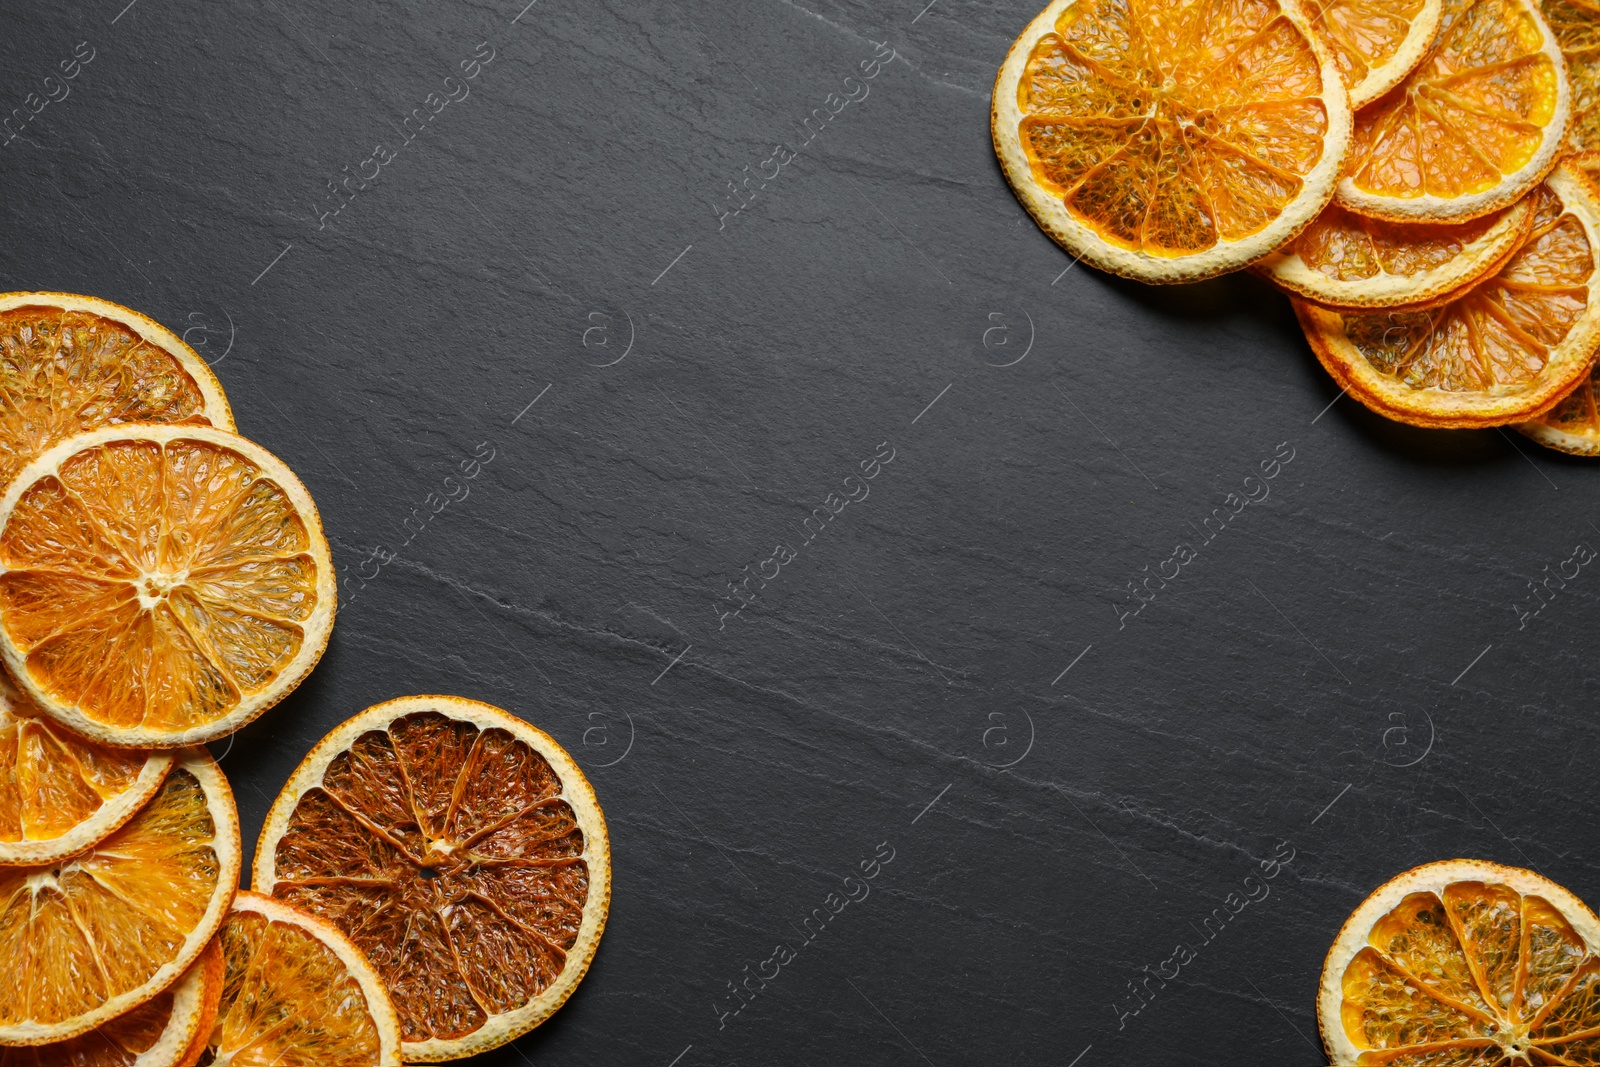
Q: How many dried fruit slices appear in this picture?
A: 15